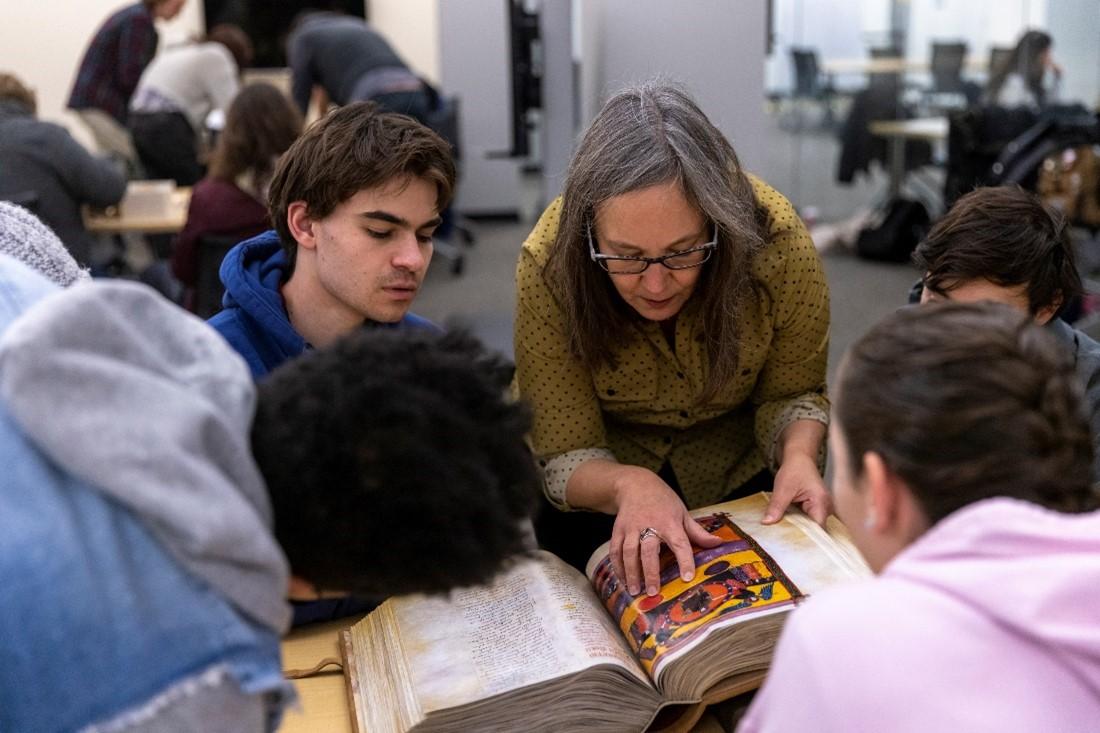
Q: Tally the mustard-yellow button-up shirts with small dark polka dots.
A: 1